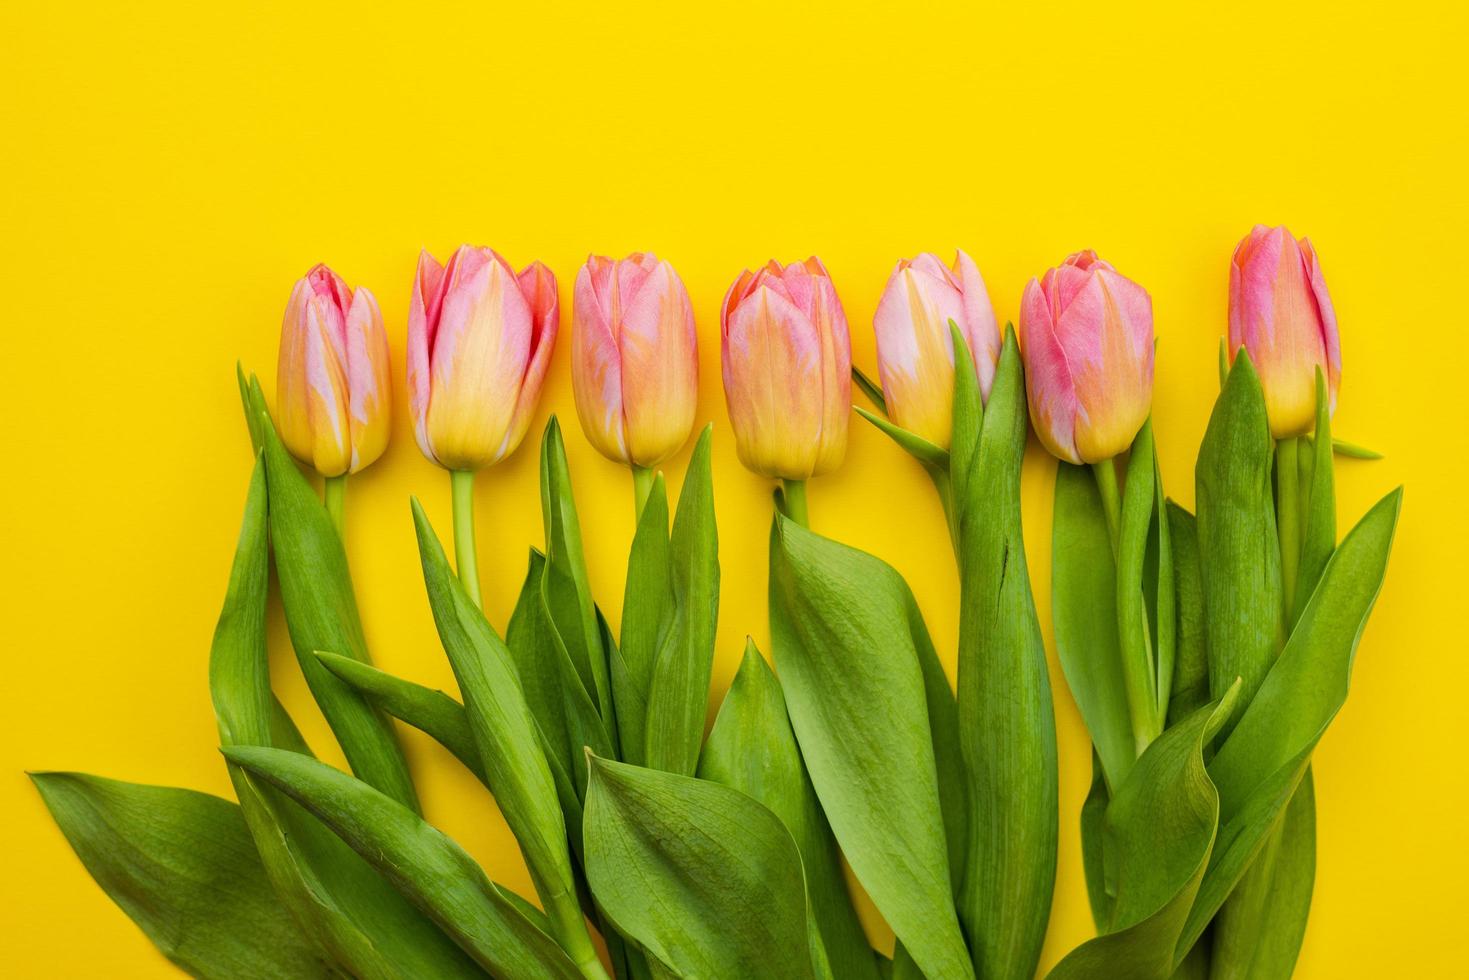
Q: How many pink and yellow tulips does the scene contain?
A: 7